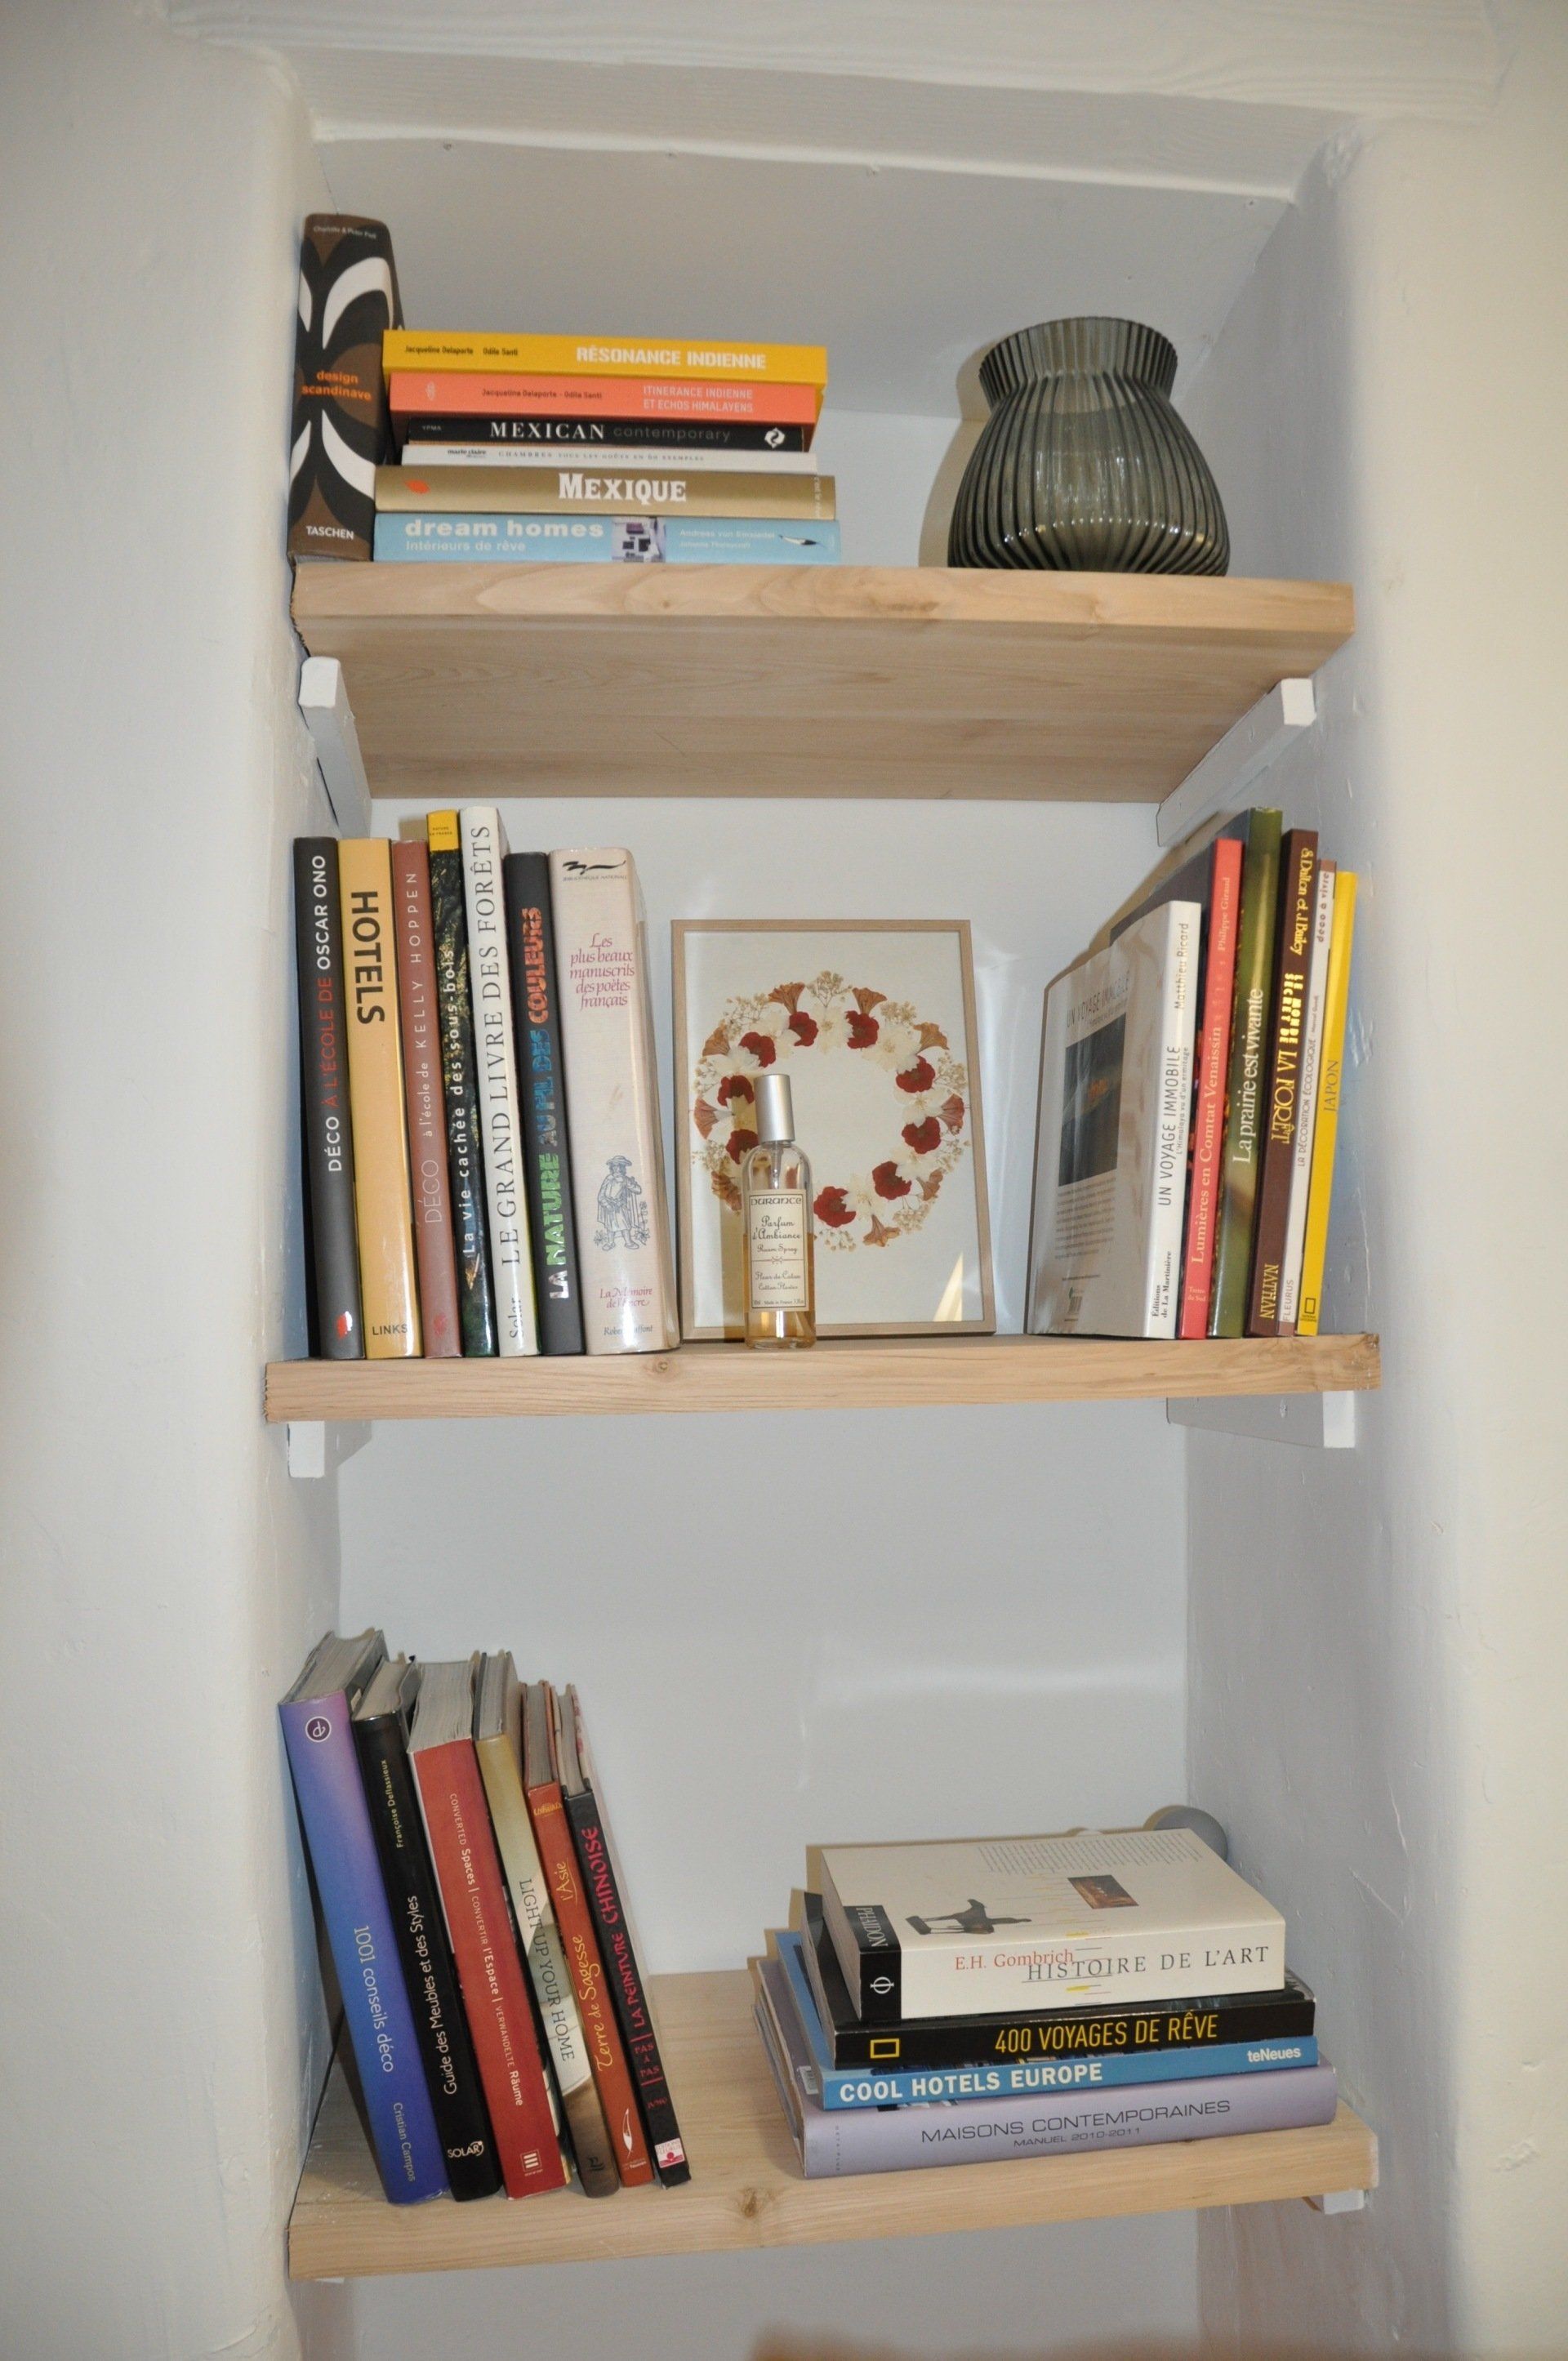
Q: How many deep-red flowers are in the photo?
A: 9